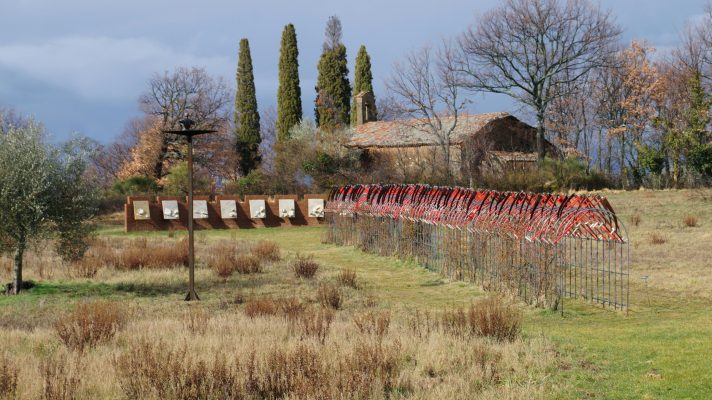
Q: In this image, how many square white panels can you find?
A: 7